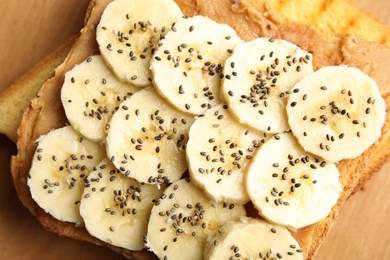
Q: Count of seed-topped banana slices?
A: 12